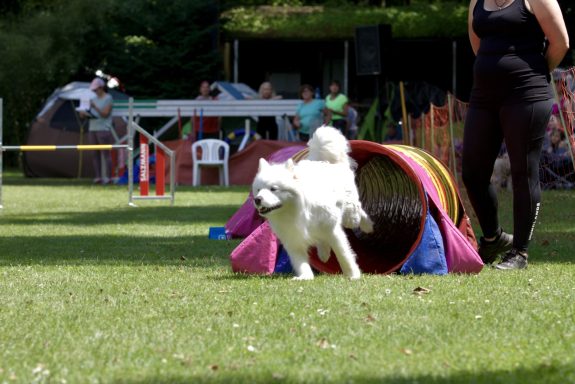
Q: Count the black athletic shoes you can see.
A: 2